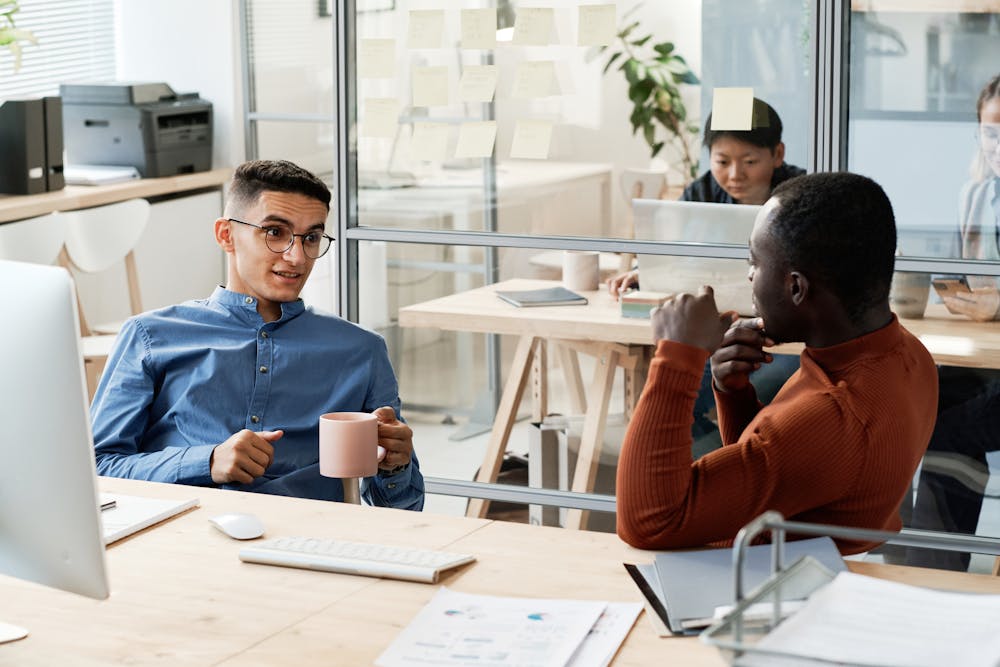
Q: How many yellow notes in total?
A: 13